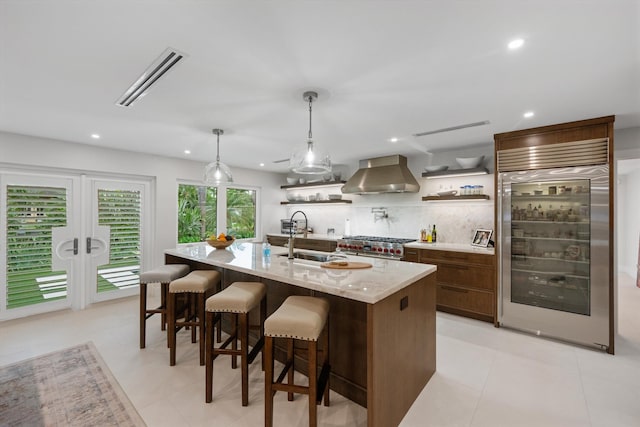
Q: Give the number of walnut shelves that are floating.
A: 4